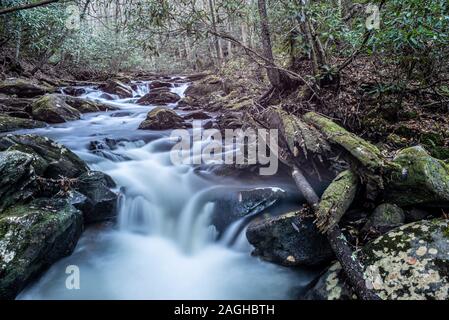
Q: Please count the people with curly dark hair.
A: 0